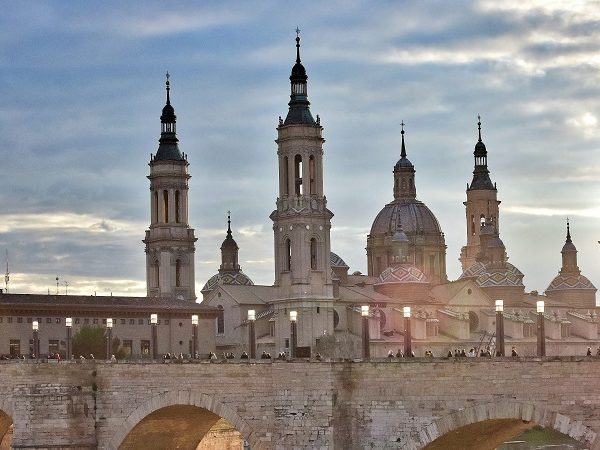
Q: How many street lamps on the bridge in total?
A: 11